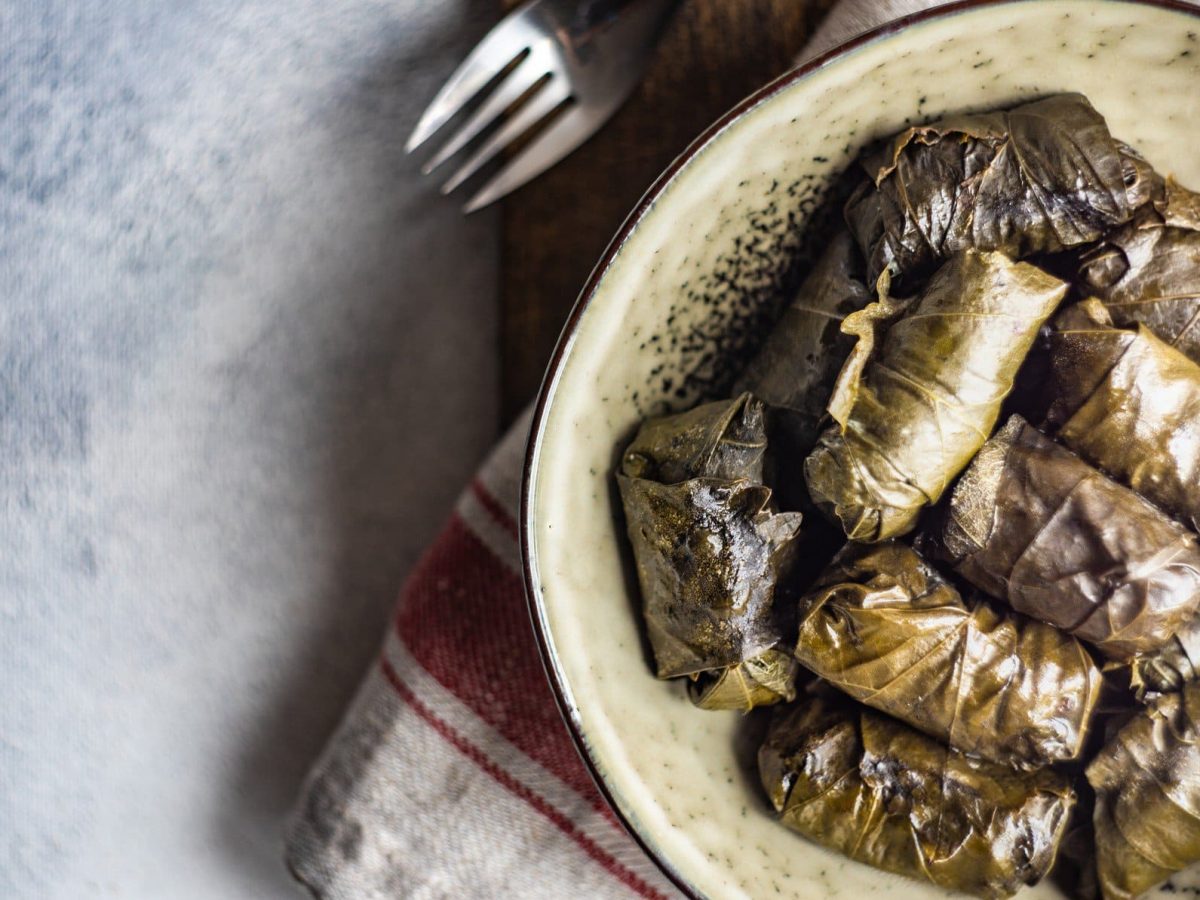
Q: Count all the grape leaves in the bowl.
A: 10